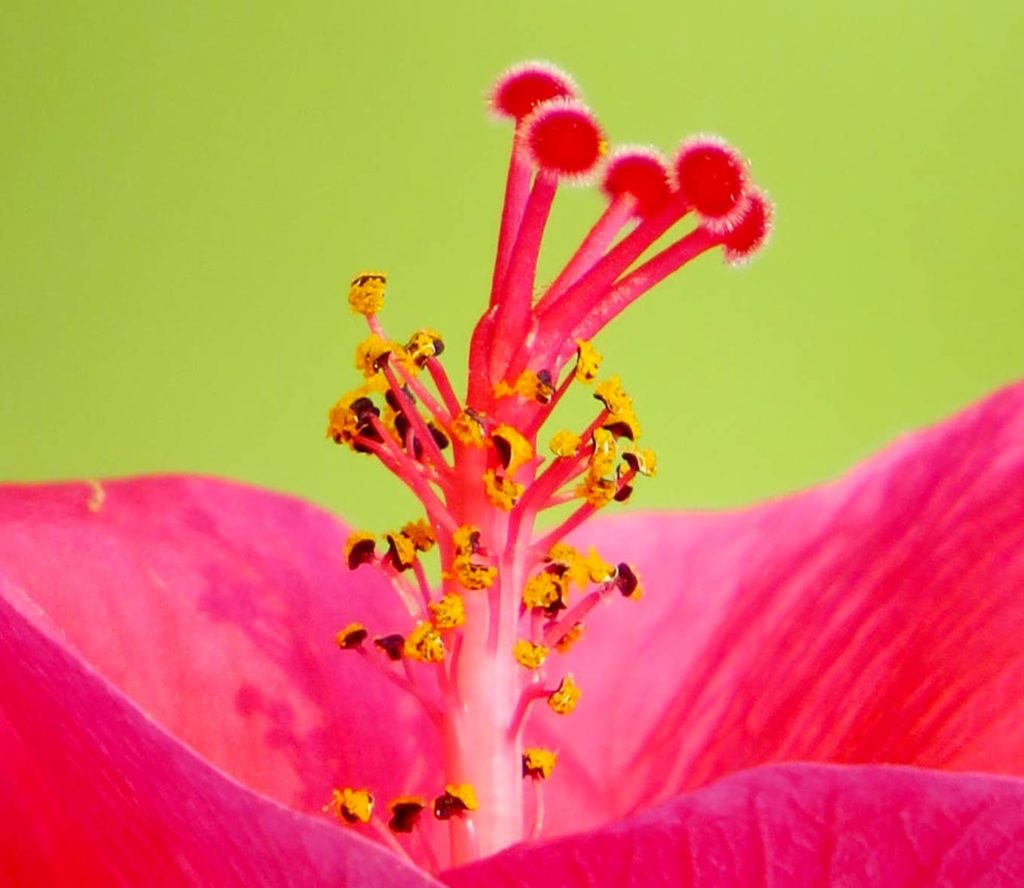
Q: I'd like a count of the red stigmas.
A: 5